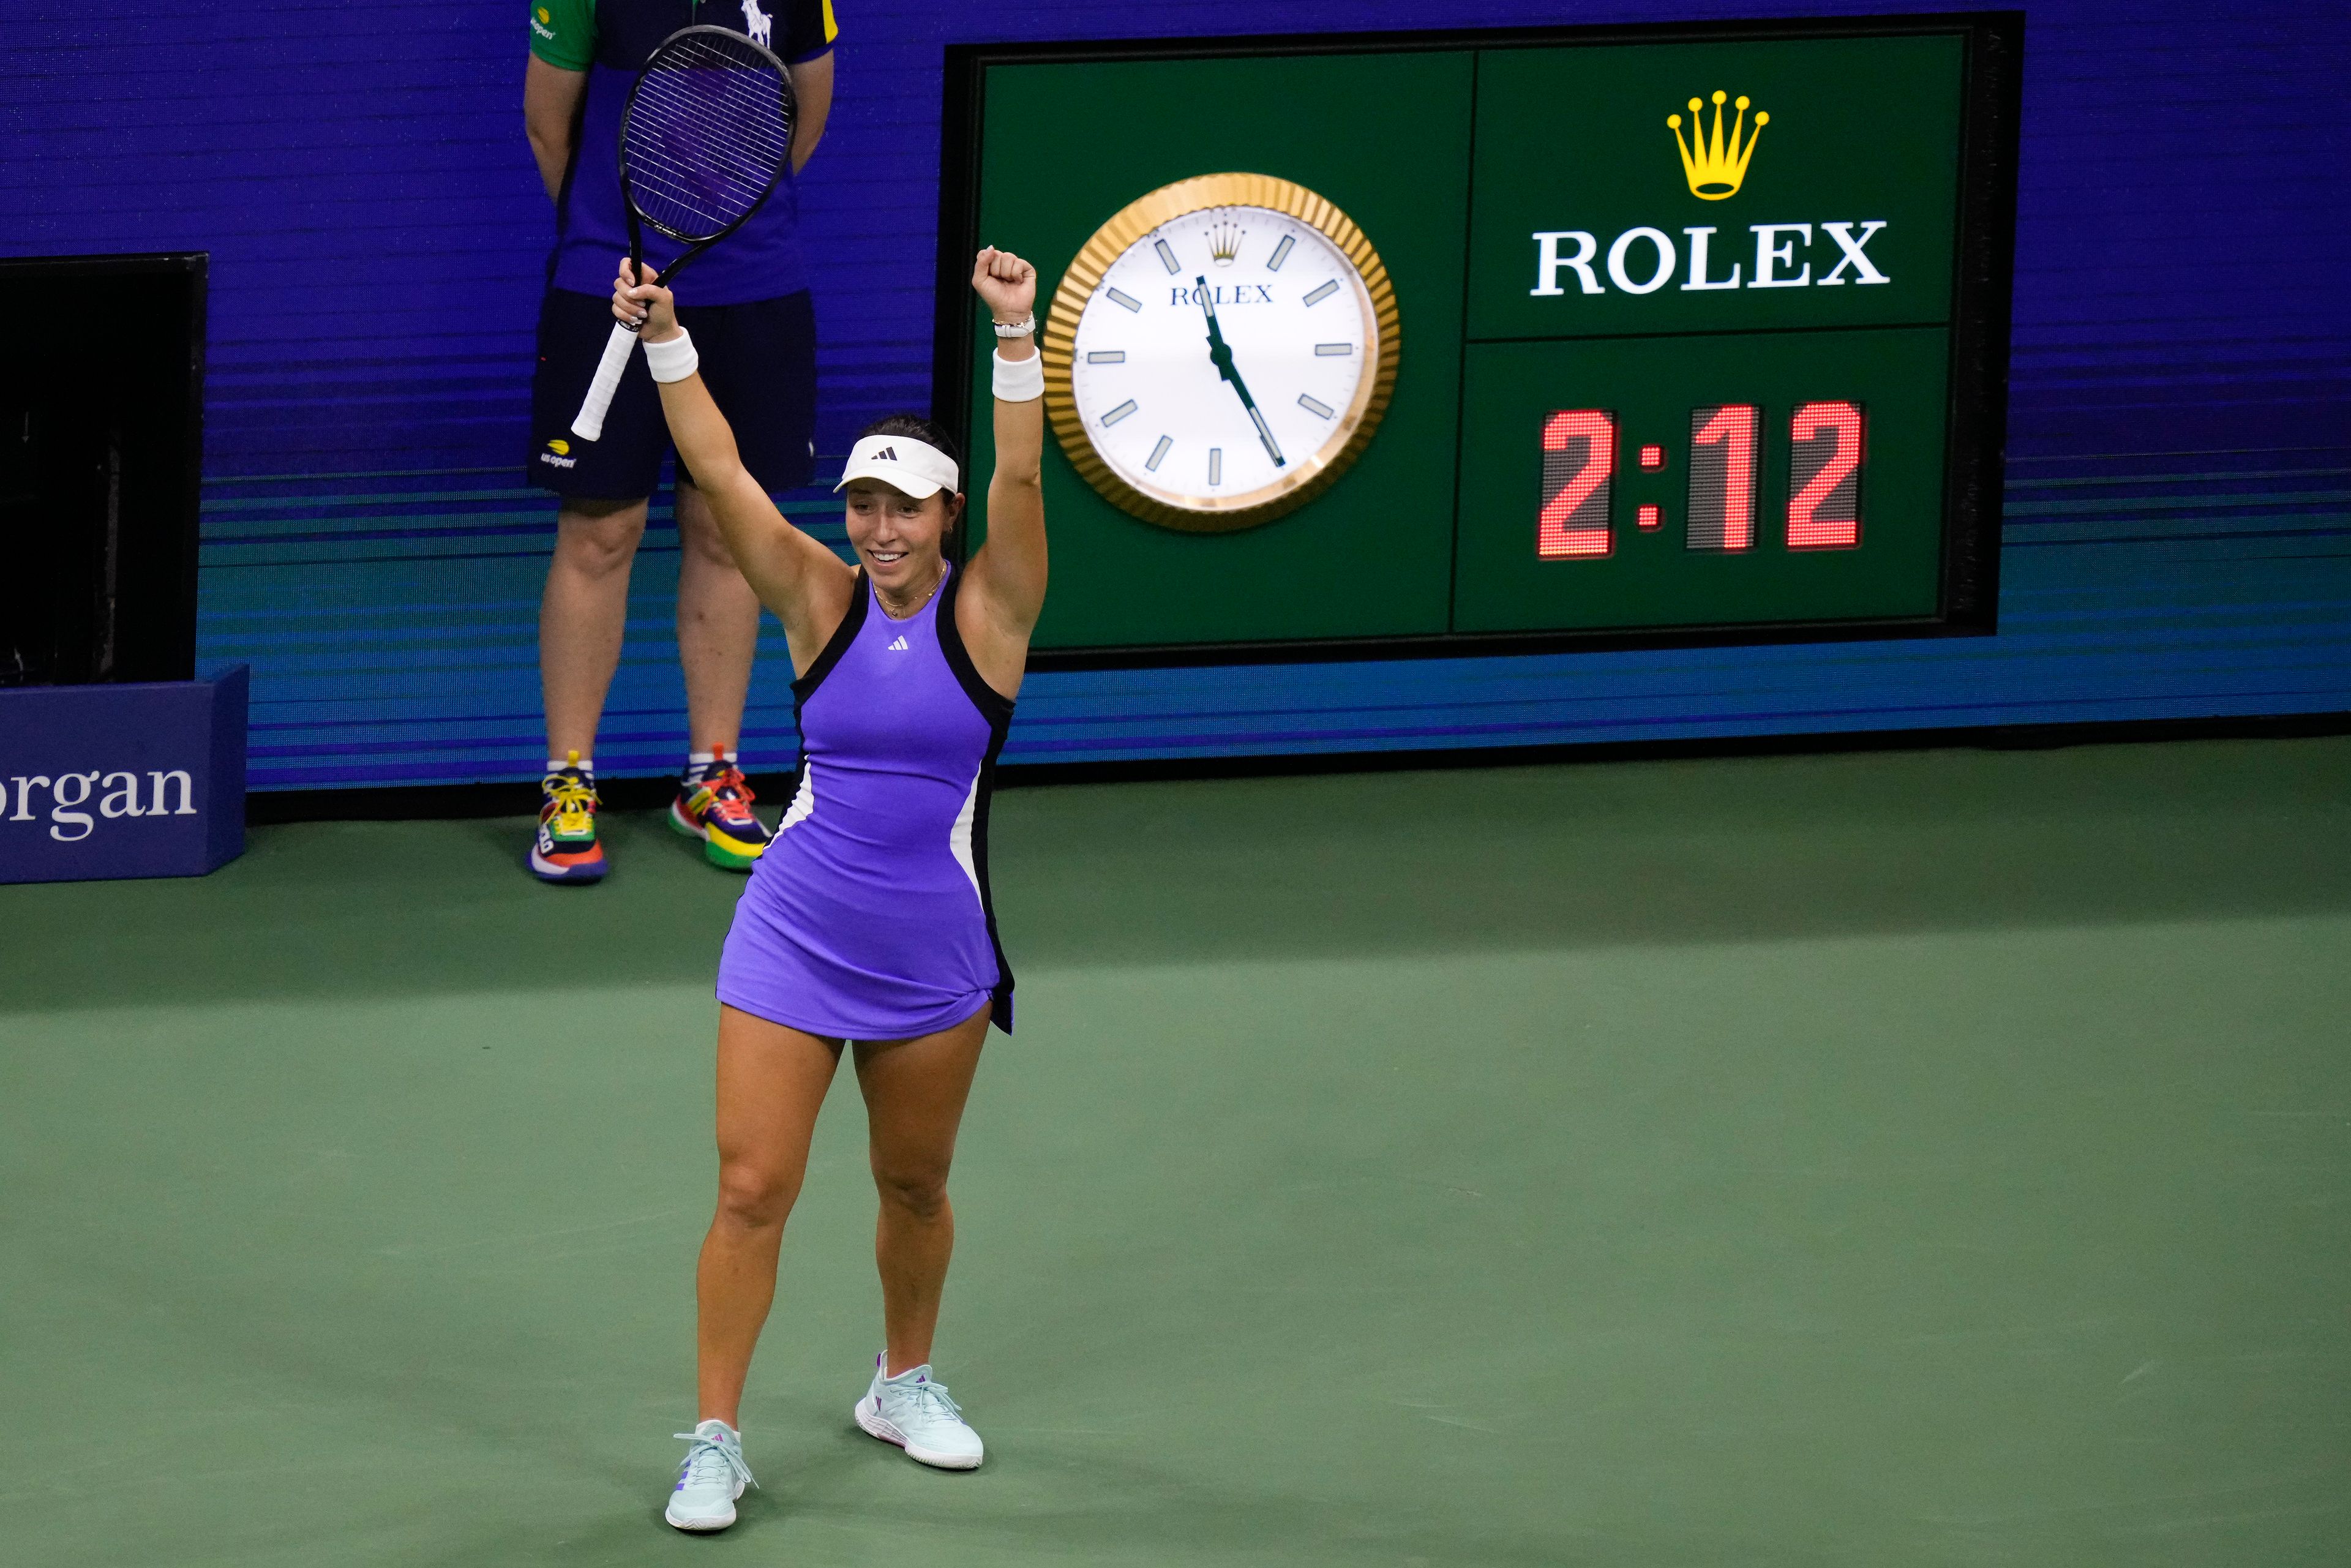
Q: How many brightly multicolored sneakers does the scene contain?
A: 2